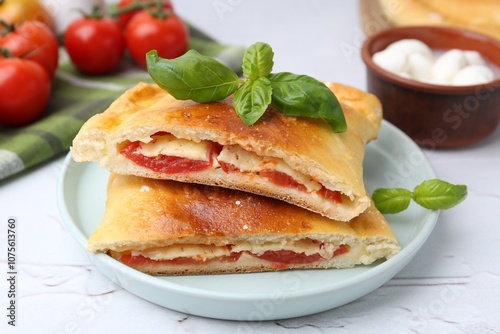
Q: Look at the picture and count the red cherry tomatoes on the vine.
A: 5